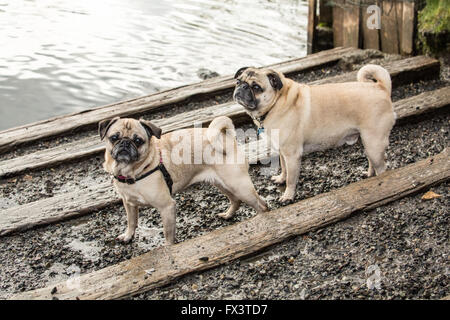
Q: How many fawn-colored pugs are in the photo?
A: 2